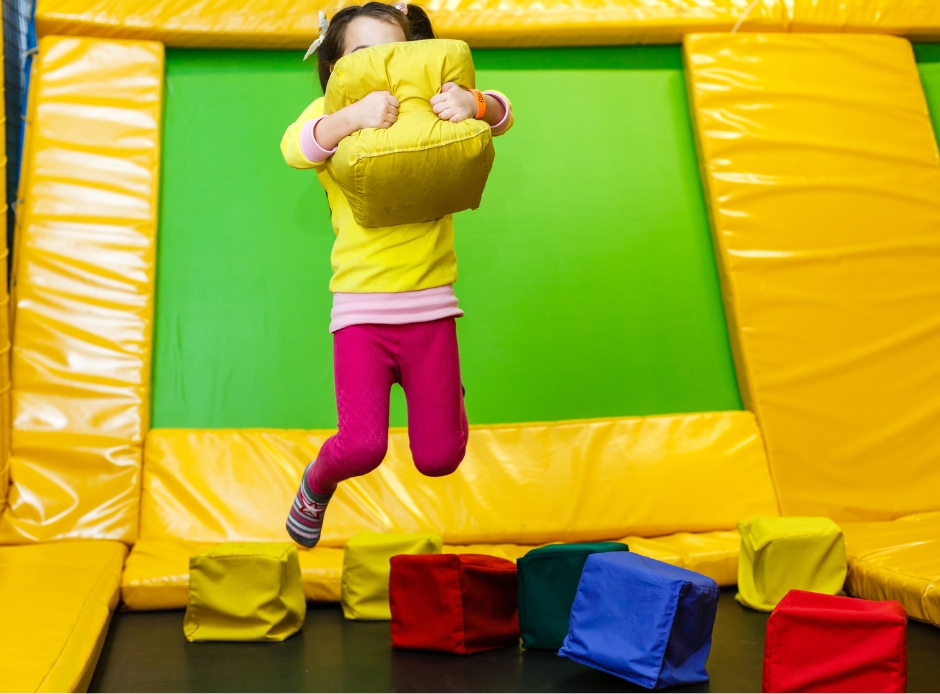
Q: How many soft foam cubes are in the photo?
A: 8